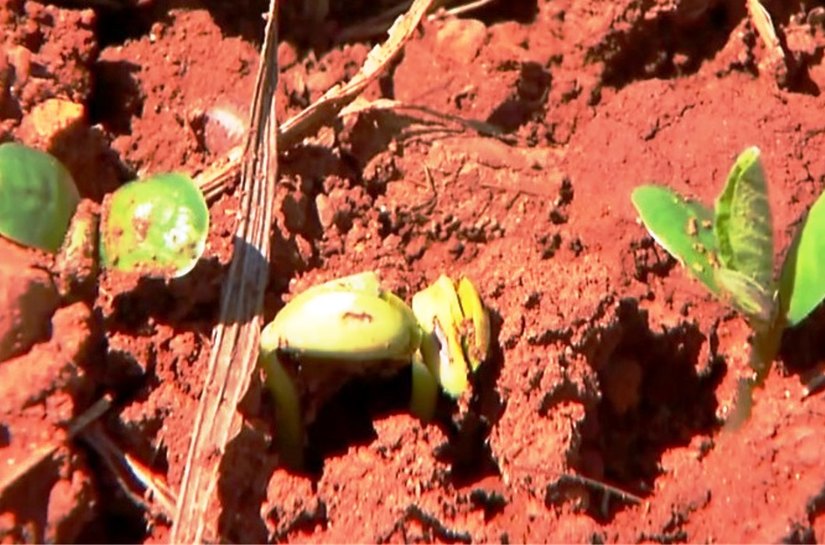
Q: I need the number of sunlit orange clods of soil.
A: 1